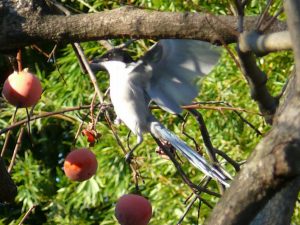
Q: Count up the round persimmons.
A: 3